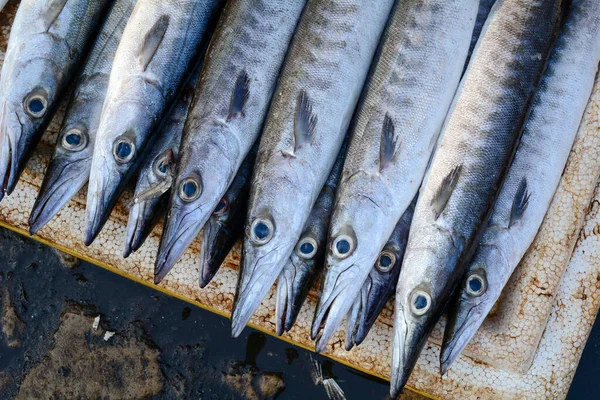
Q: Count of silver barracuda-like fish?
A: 12